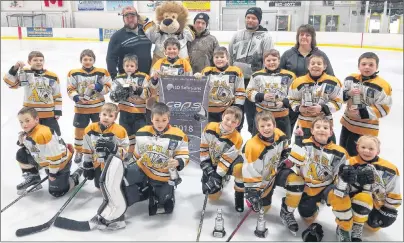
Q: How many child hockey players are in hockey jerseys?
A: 15